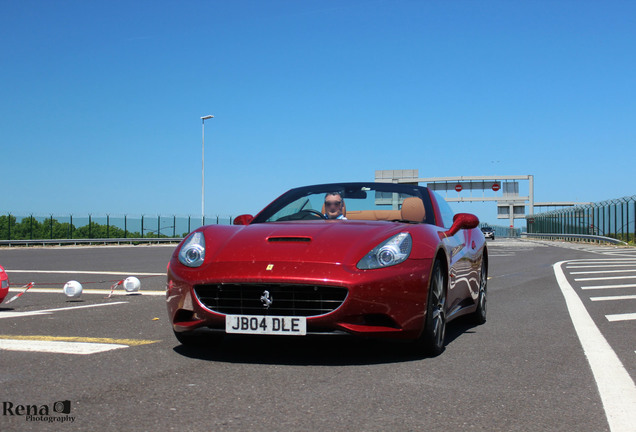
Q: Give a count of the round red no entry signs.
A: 2